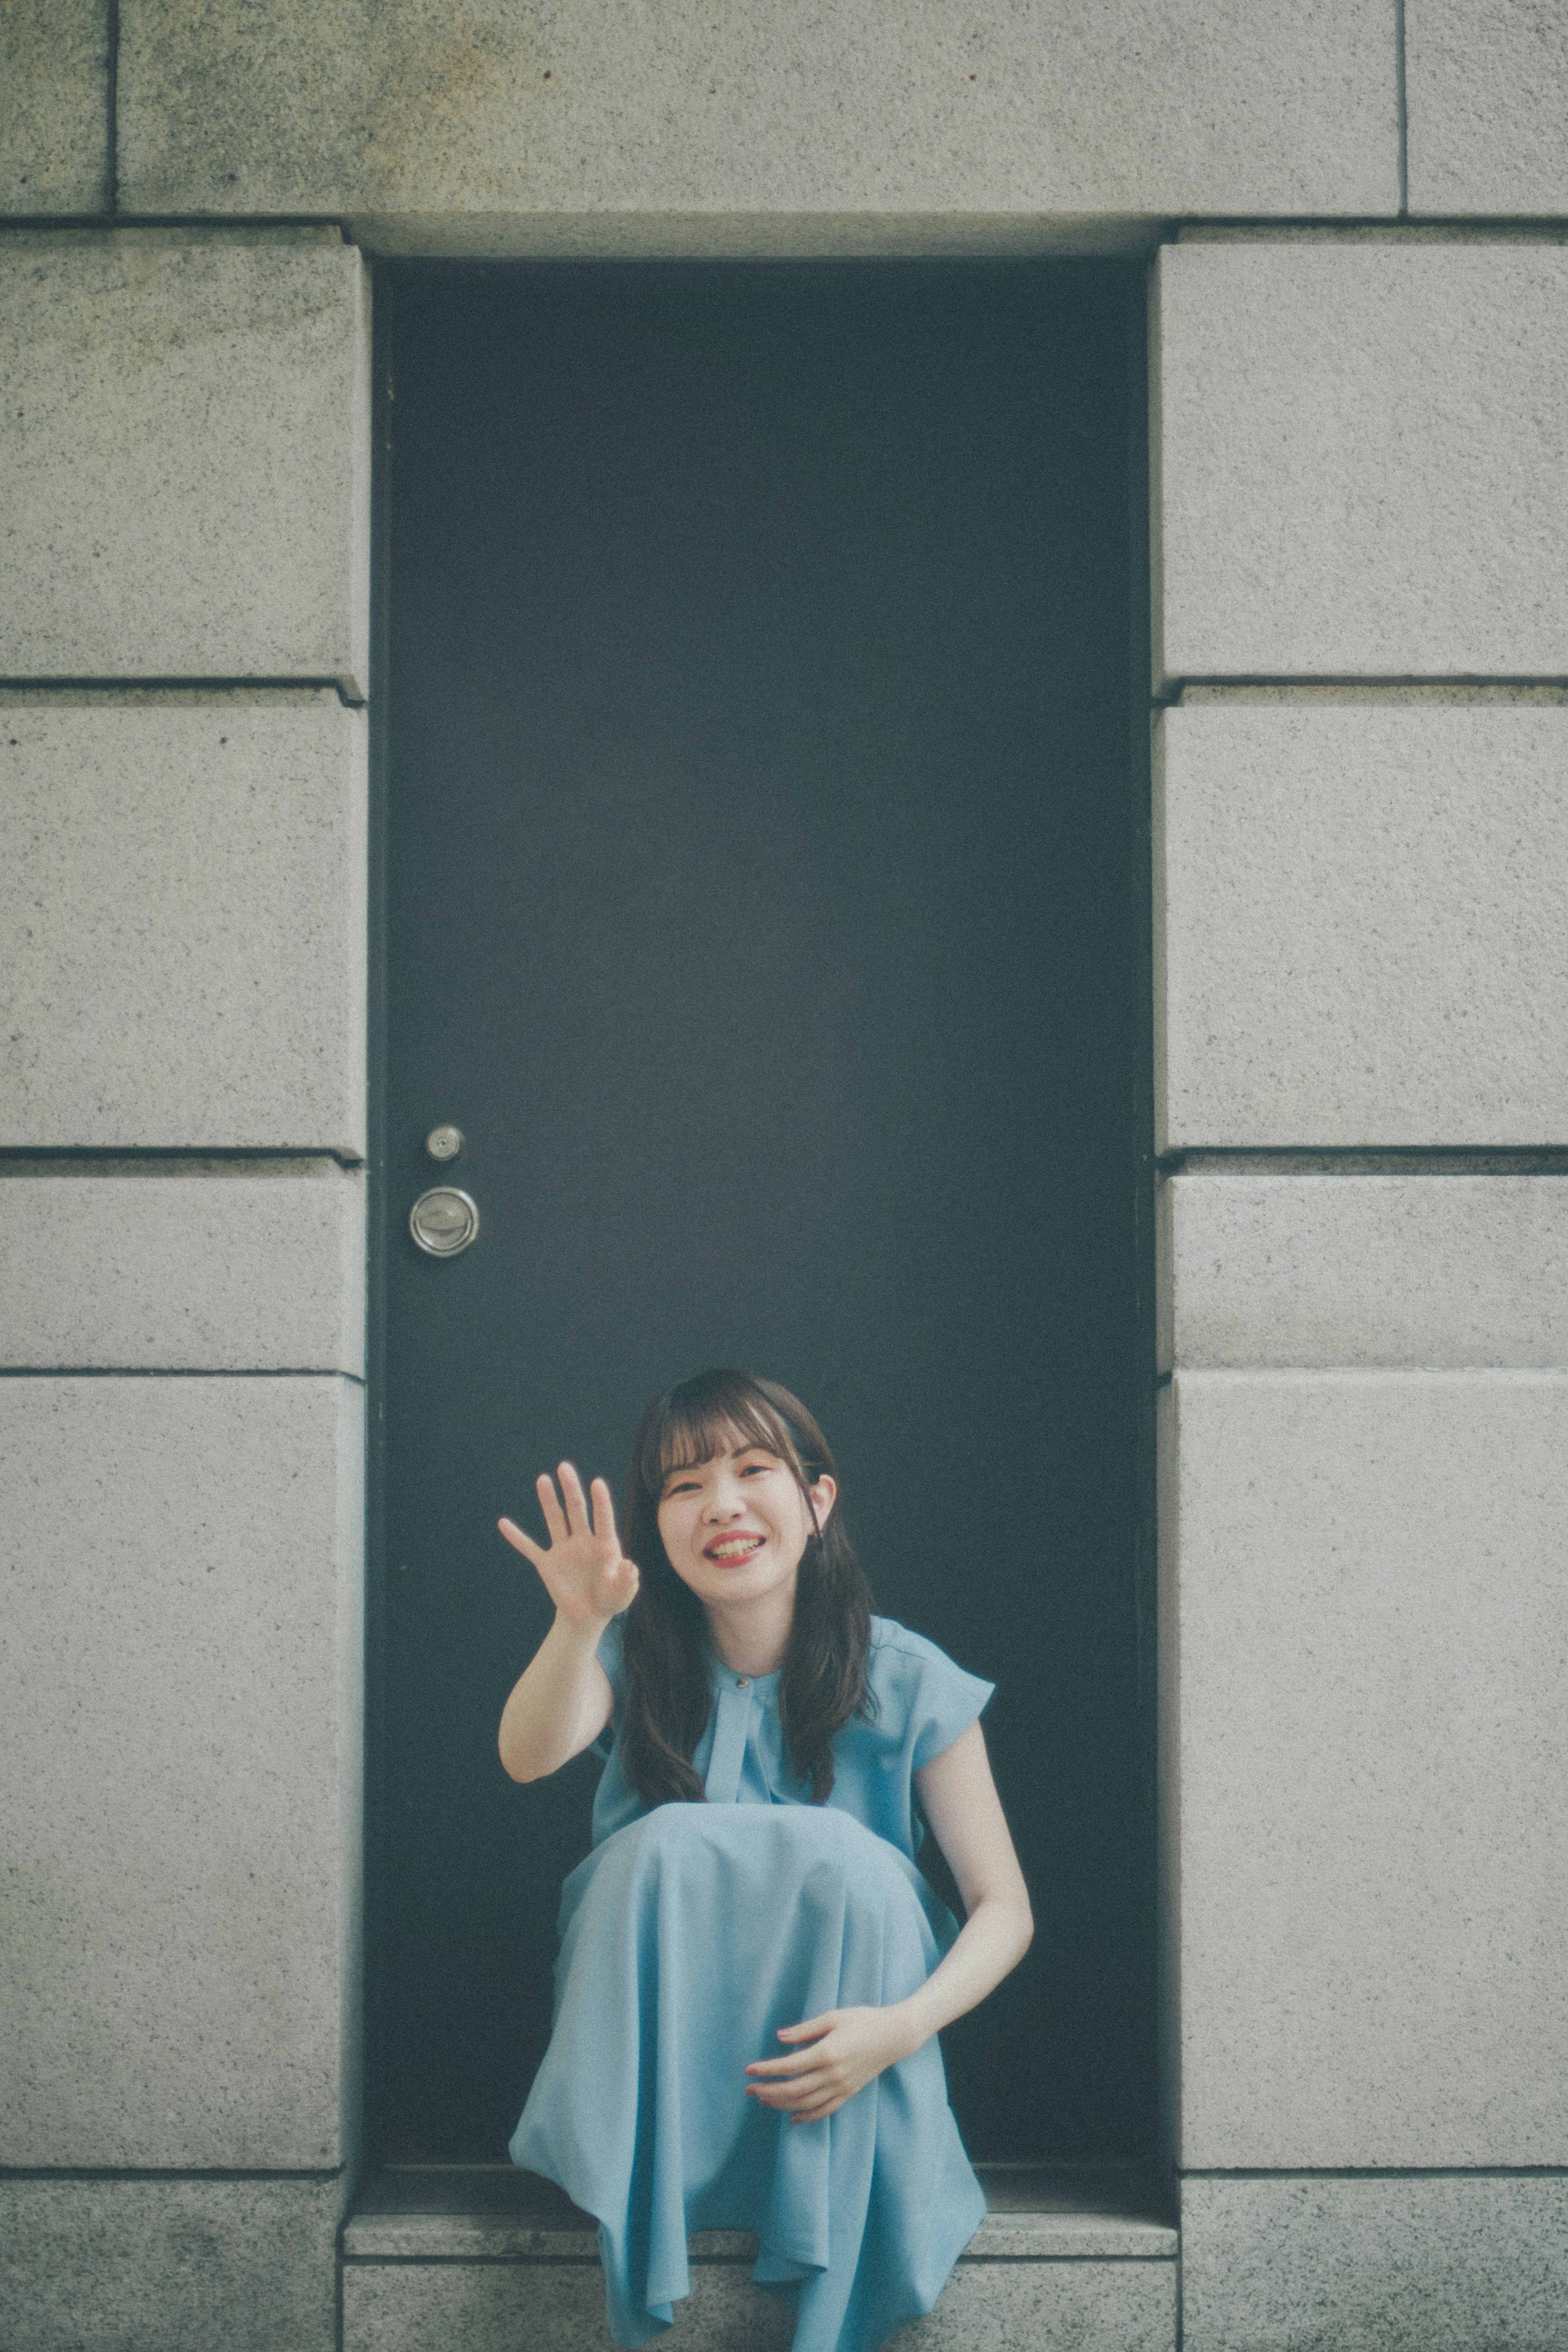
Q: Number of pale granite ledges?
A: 1